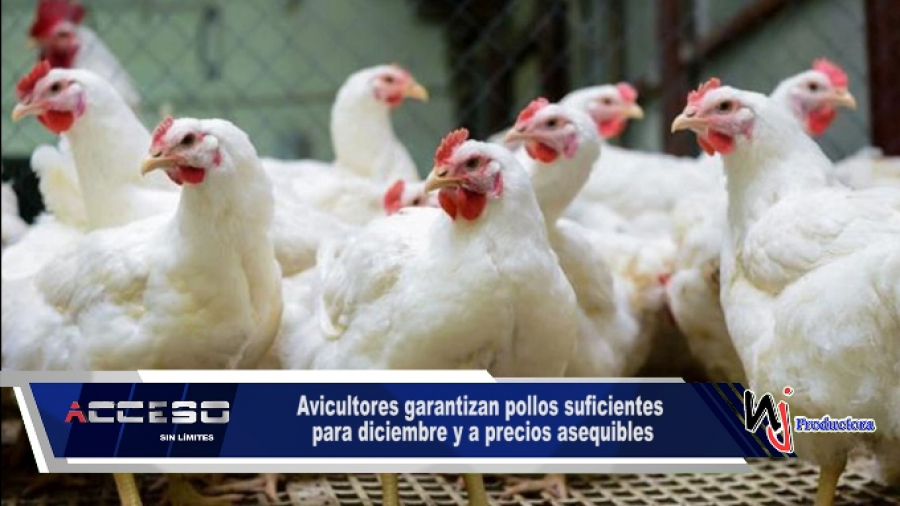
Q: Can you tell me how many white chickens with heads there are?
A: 10